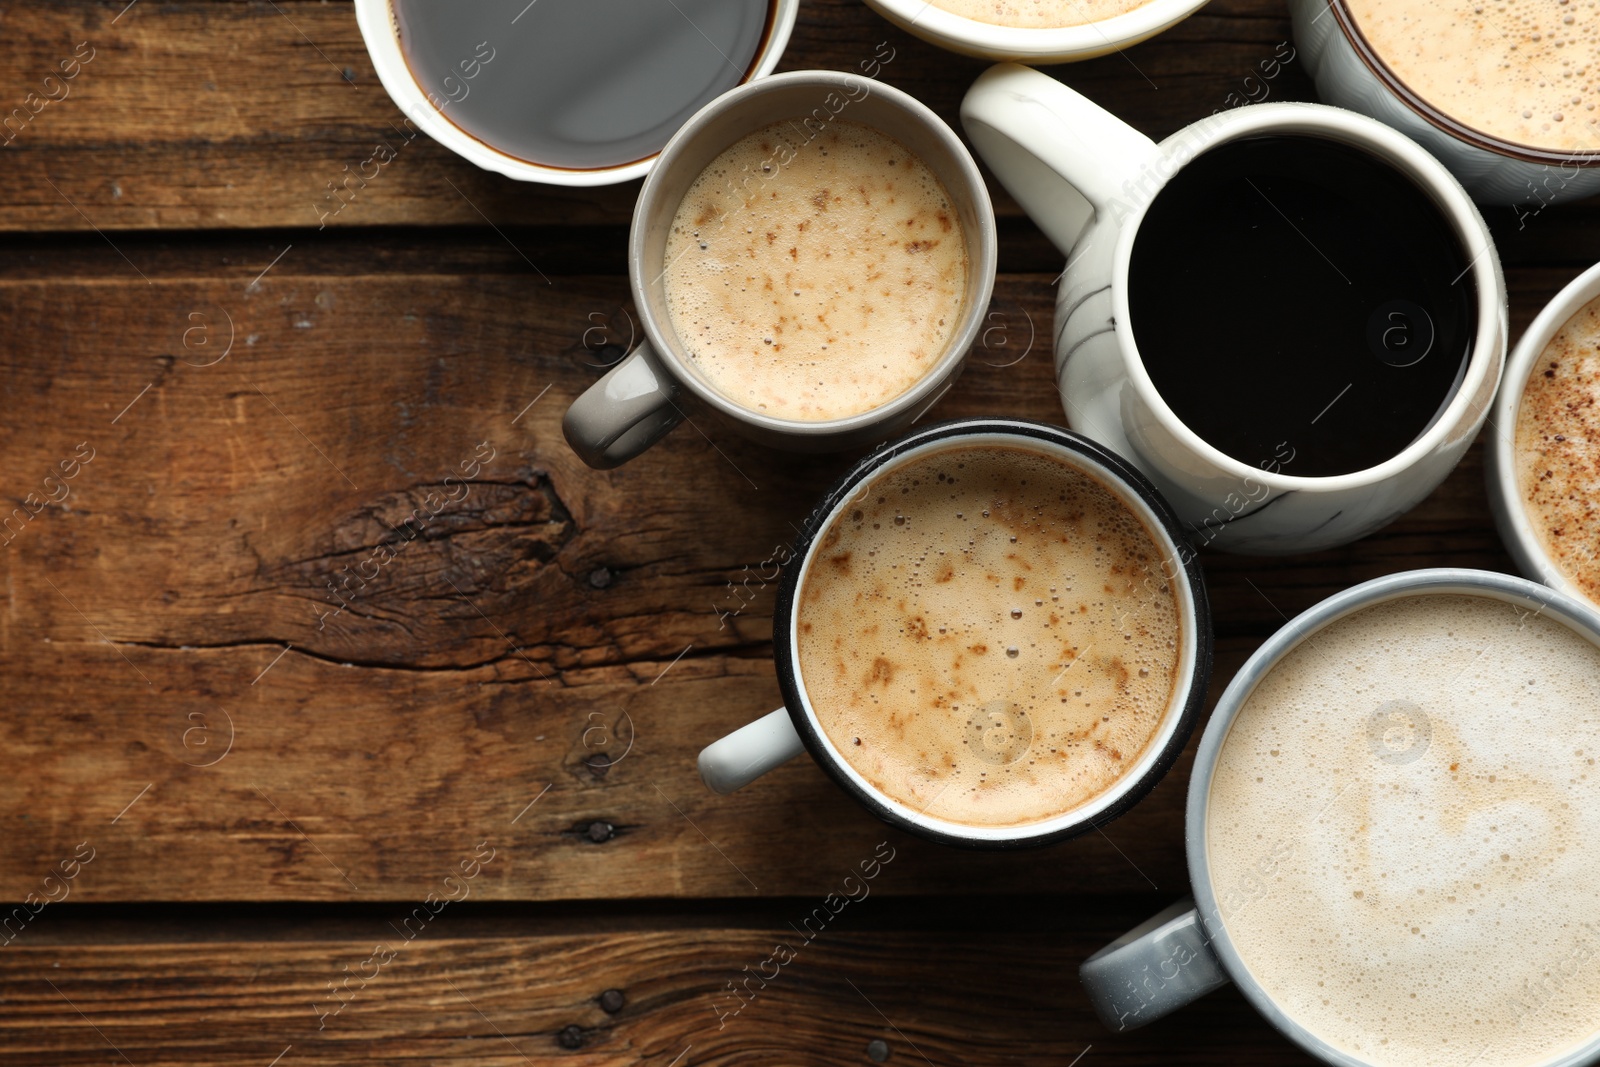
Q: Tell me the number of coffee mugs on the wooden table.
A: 8